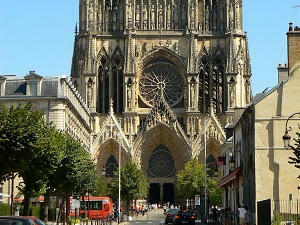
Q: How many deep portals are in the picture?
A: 3